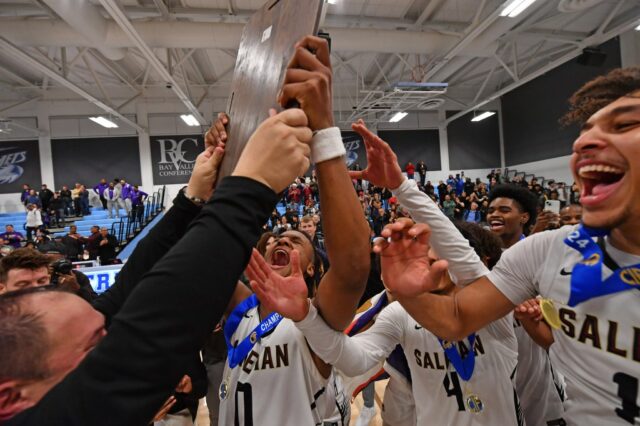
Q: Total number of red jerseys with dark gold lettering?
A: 0